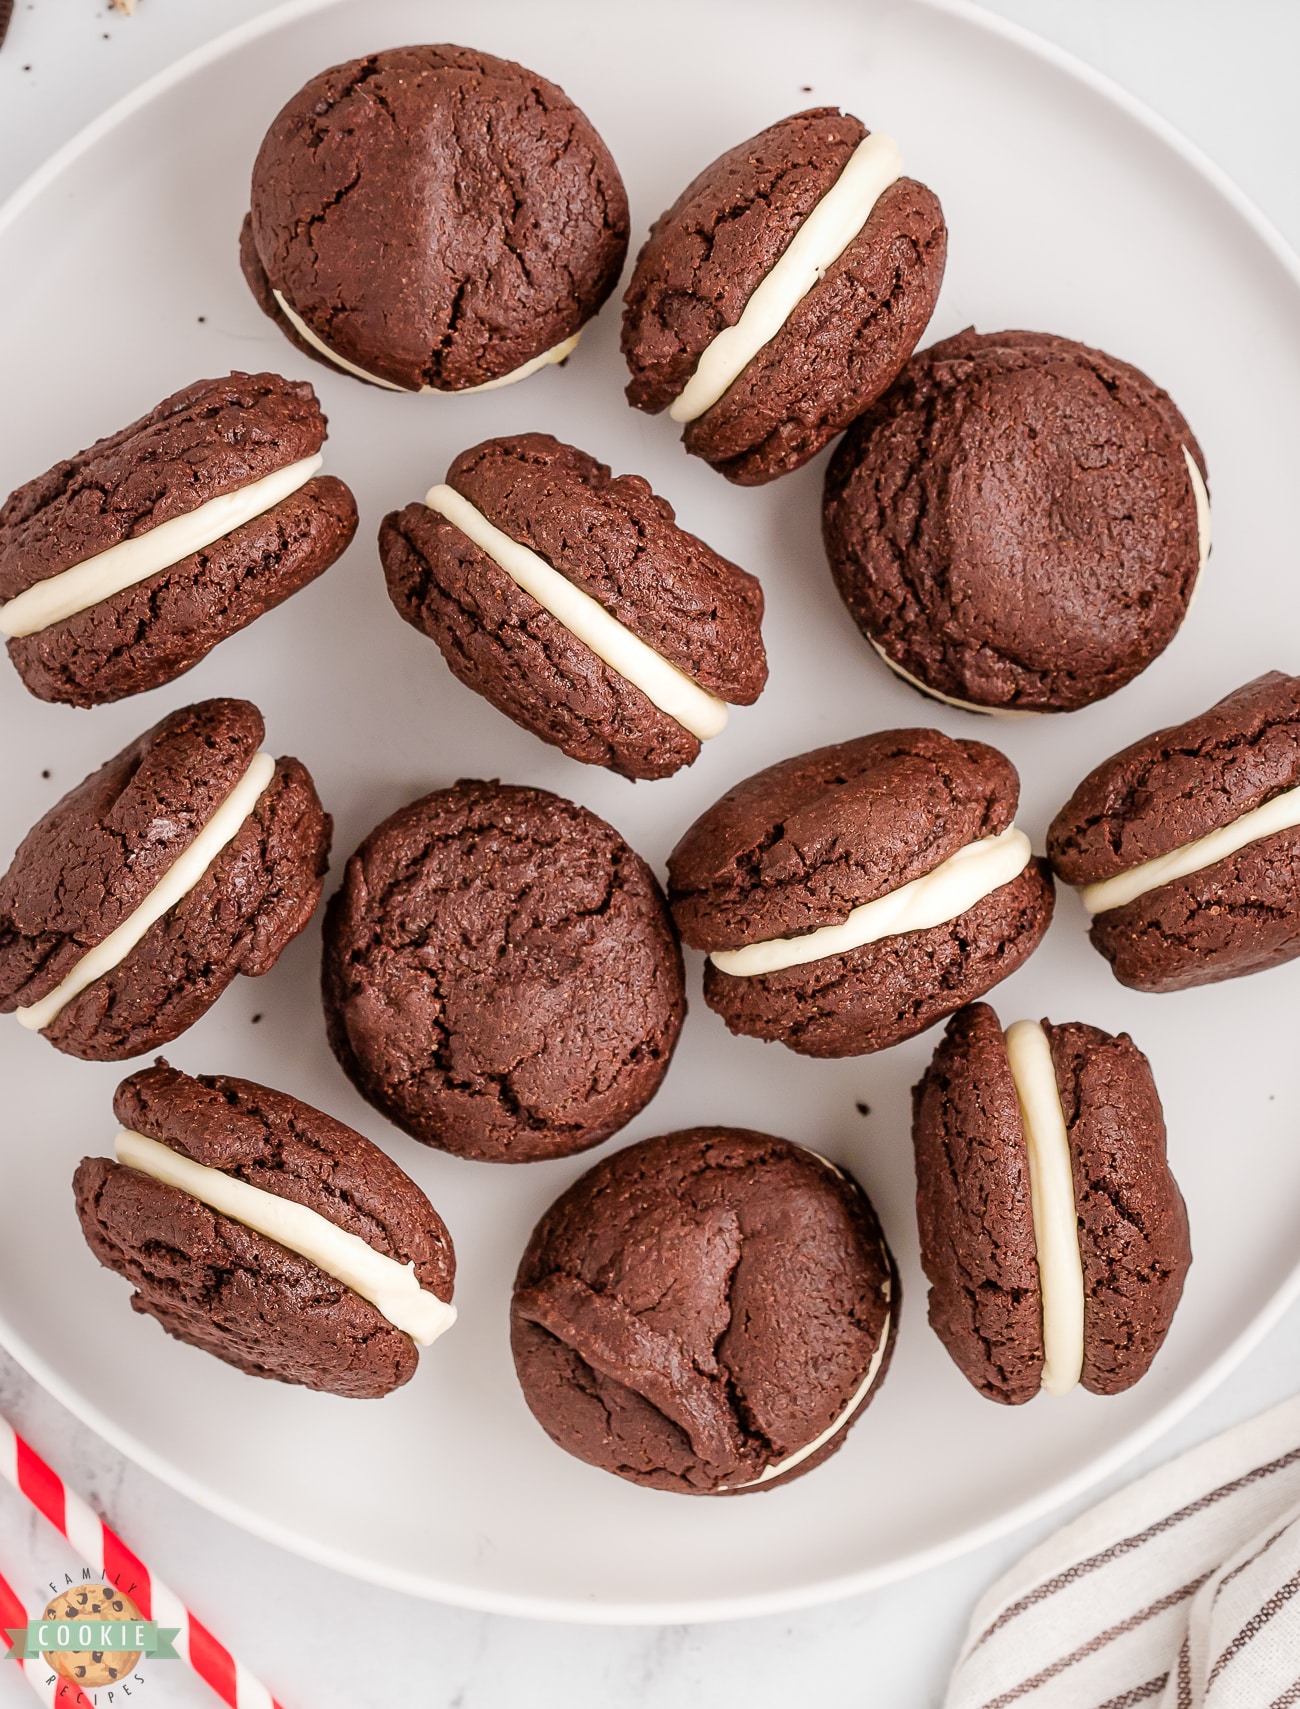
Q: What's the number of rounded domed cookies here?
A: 12